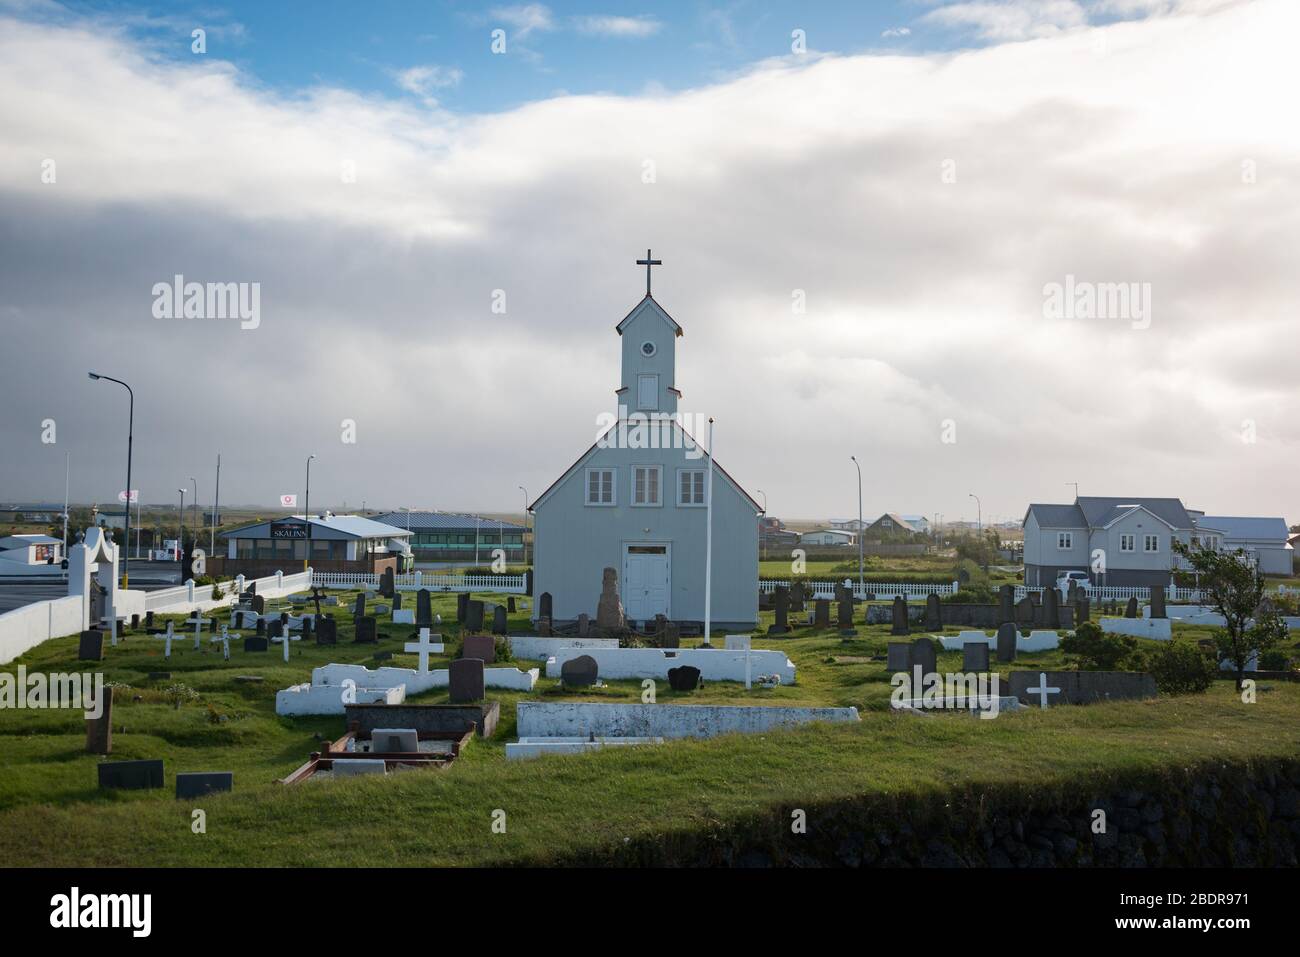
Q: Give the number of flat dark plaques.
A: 2